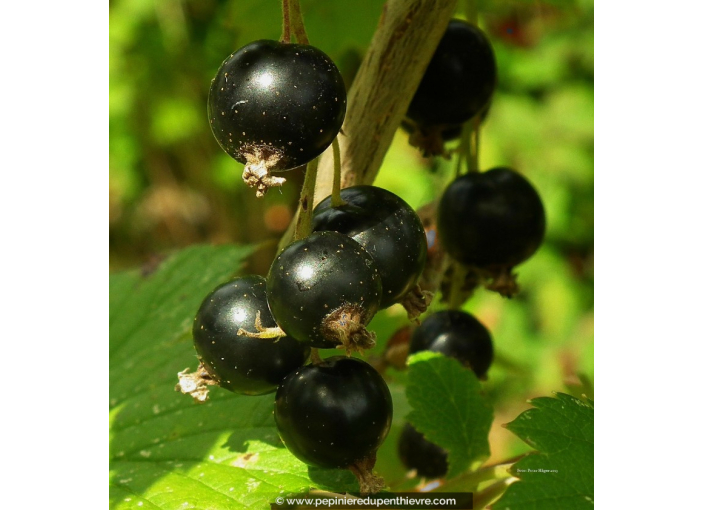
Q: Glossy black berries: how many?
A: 9